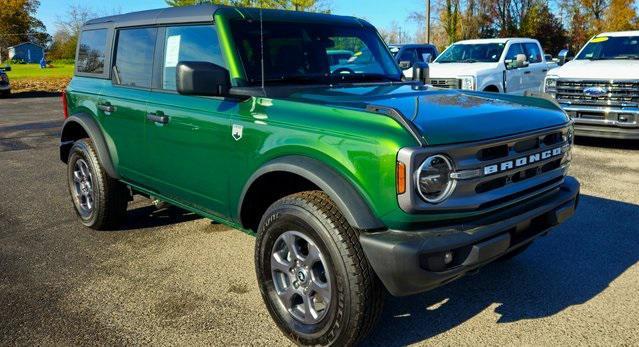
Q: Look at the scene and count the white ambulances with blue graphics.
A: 0